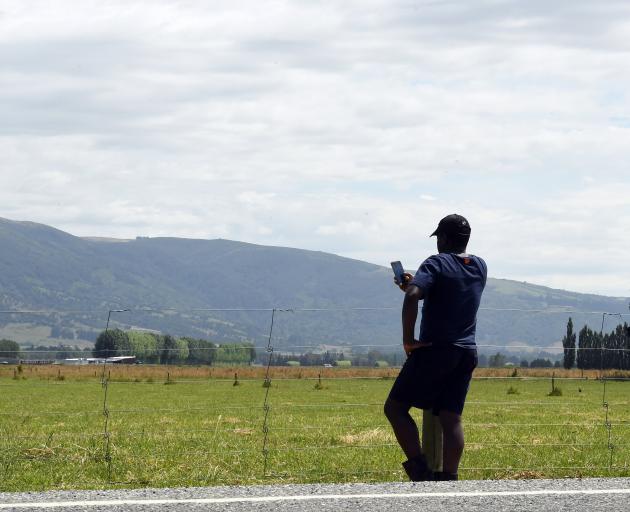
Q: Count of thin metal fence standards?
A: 3